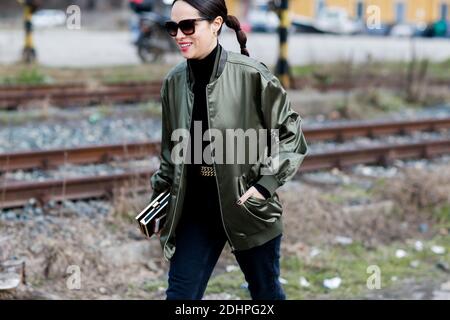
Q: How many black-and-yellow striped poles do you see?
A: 2